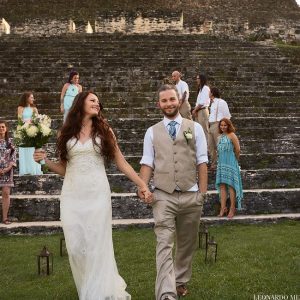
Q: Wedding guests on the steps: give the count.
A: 7